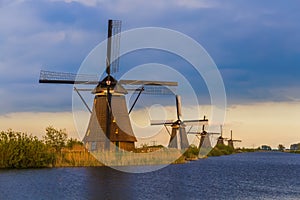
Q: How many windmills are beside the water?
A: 5